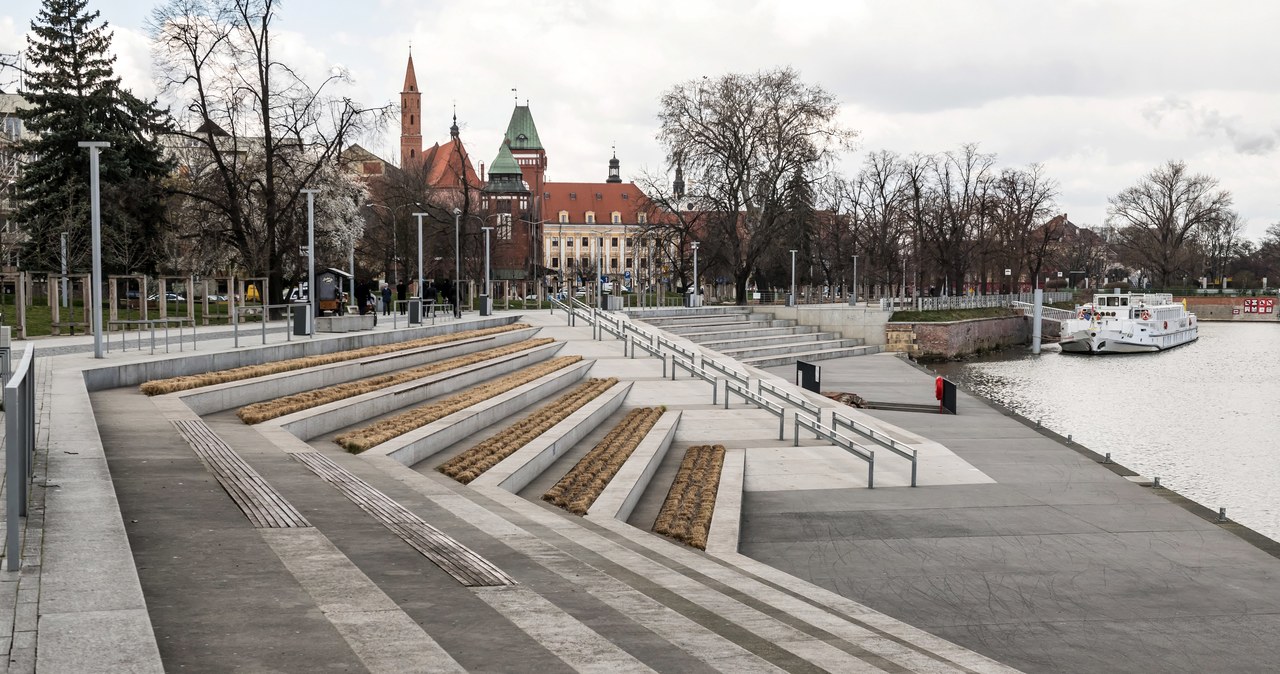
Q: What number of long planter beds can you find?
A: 6